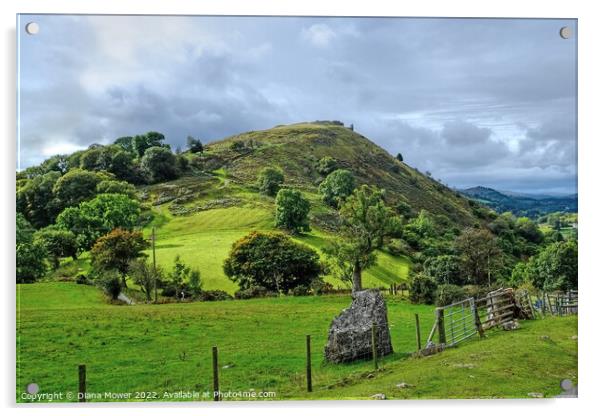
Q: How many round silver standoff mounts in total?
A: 4